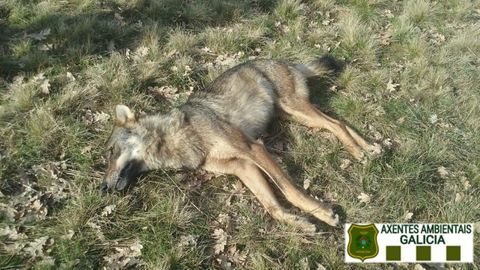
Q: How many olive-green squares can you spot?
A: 3